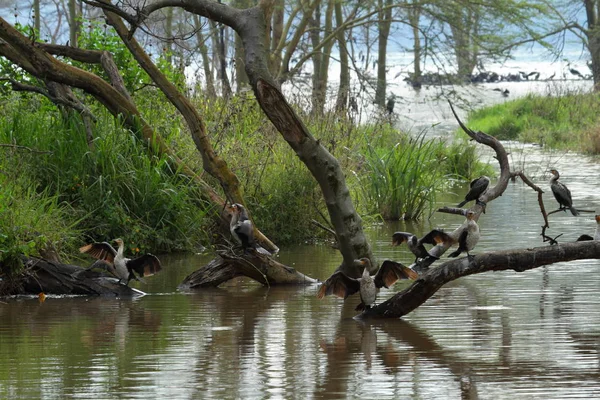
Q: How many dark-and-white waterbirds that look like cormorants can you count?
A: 8